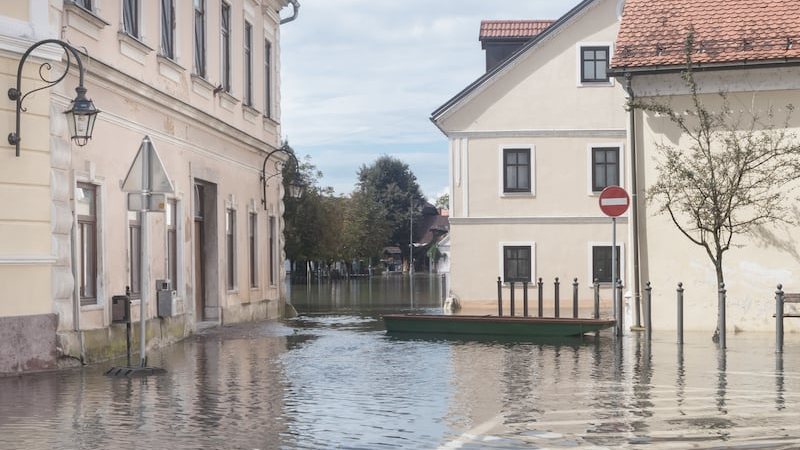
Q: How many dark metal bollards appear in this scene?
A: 12